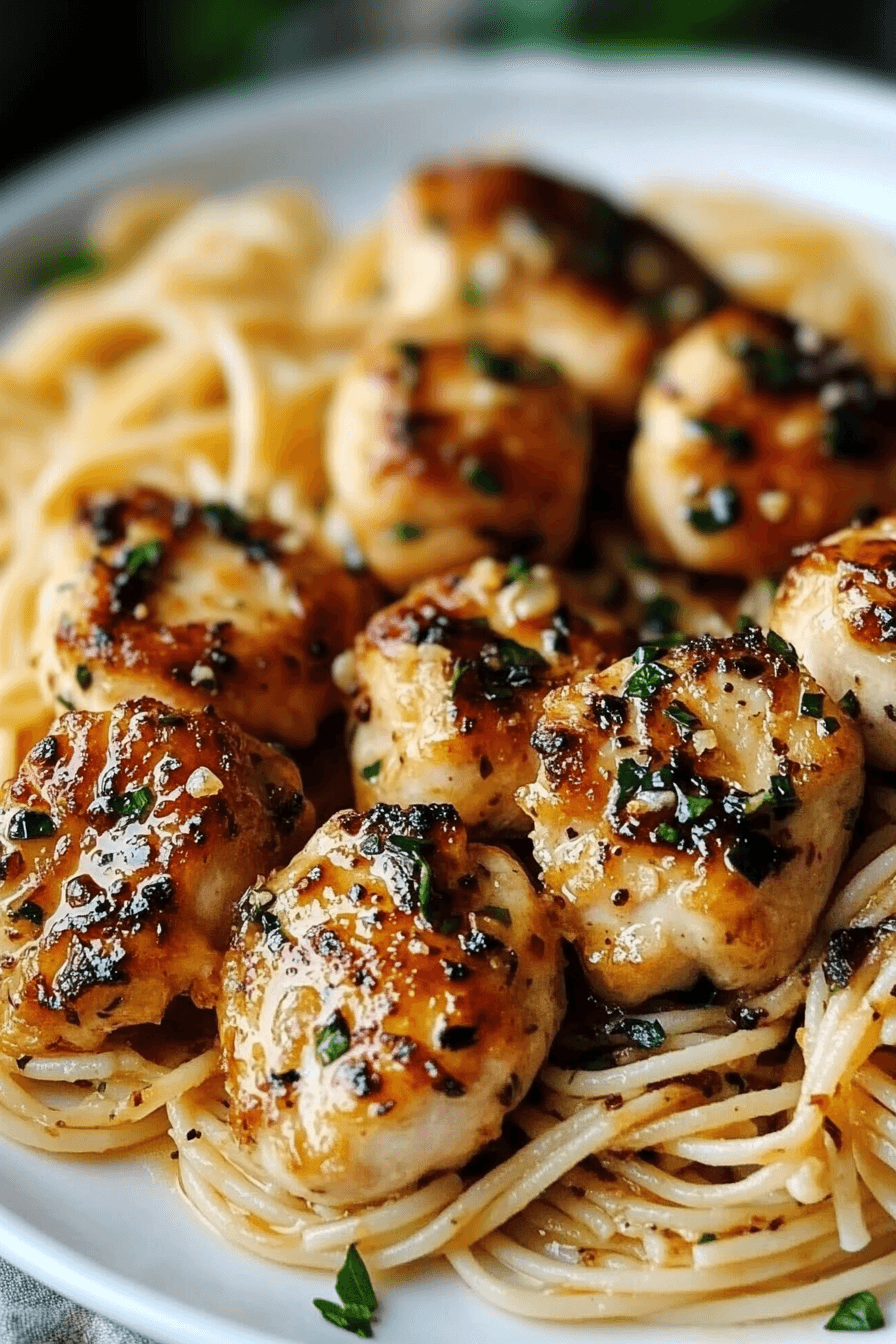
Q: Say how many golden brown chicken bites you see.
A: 9